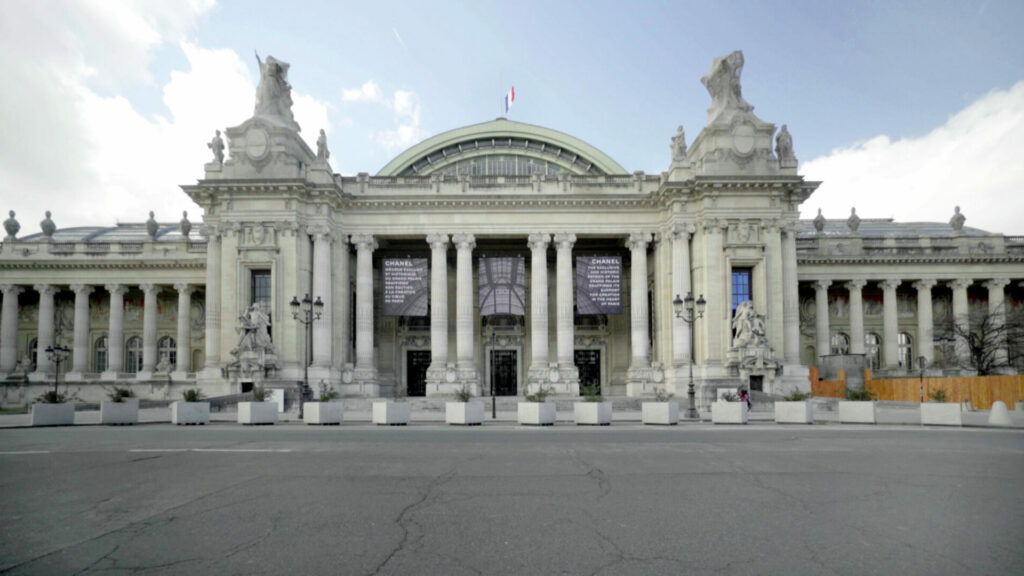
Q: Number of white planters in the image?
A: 14